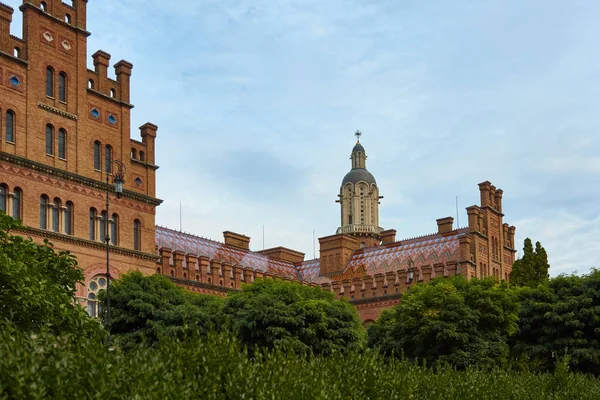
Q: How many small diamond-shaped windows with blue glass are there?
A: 3